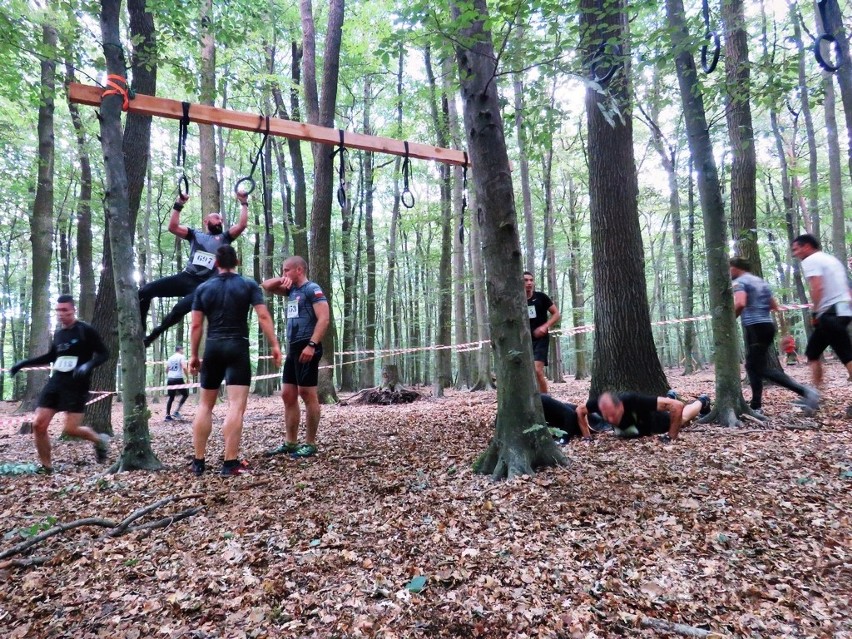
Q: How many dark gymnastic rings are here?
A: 8